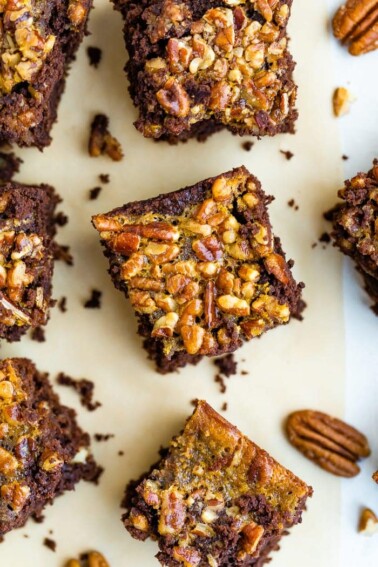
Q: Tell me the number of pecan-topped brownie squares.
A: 7